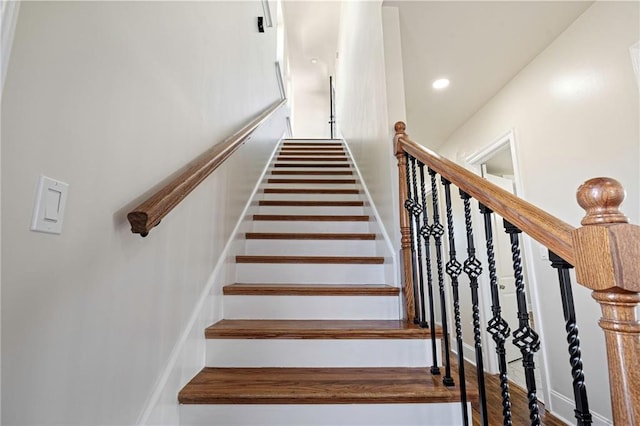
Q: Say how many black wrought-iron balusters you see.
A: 9